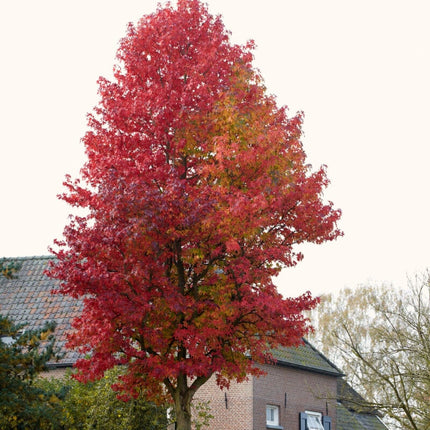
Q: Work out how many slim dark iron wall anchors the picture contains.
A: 3